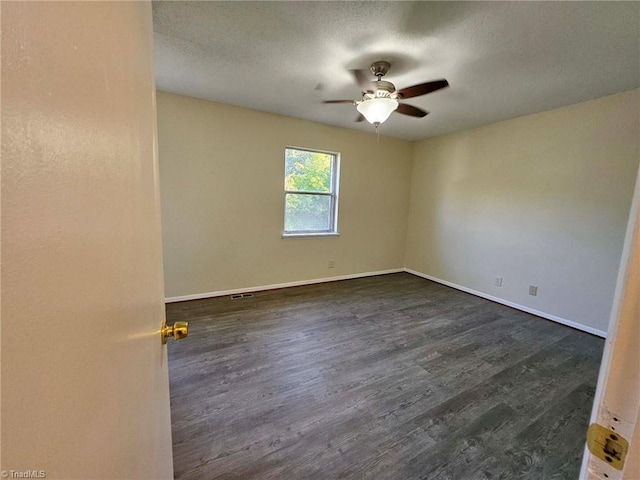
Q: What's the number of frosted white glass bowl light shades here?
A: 1